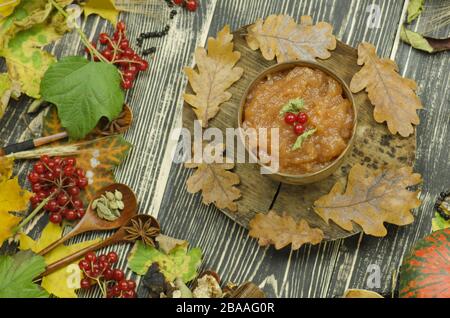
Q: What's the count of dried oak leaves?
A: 6